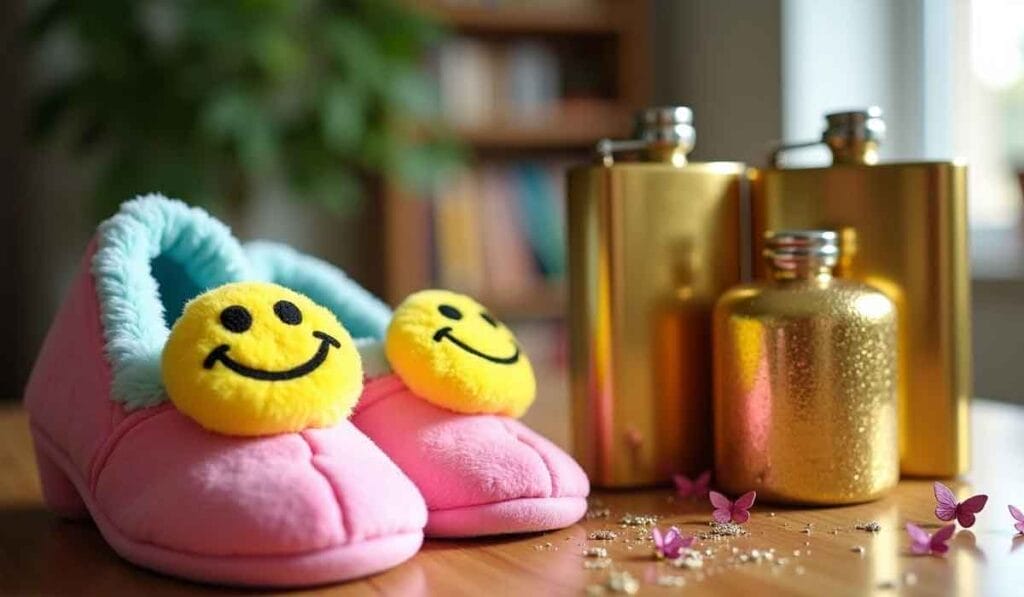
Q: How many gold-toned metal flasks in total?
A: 3